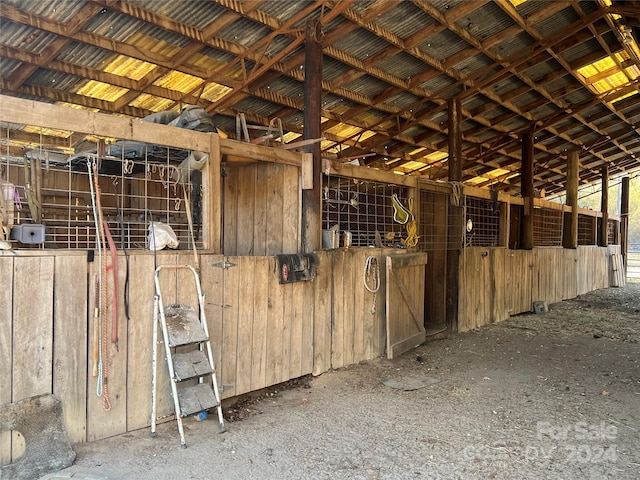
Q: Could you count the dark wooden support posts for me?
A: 6